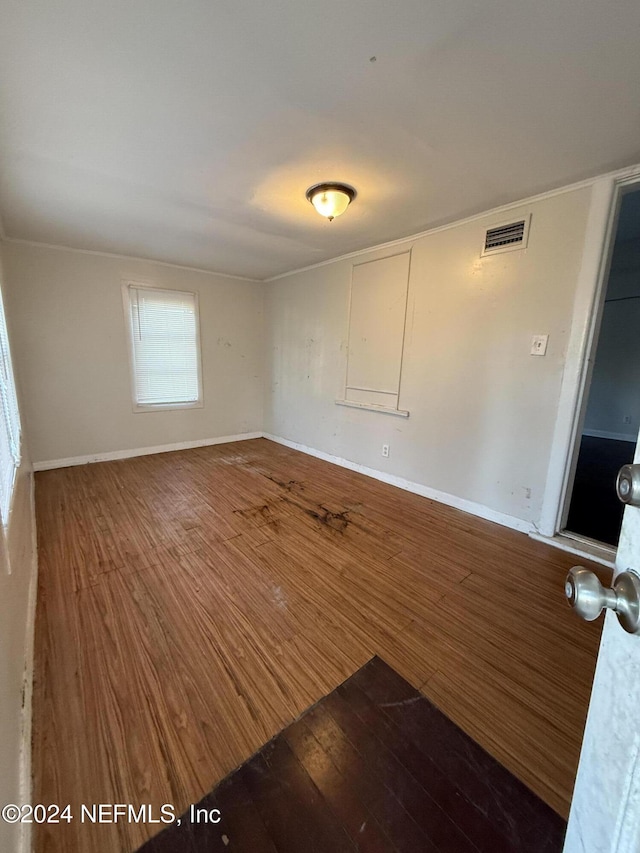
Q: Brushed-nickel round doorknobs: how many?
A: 1